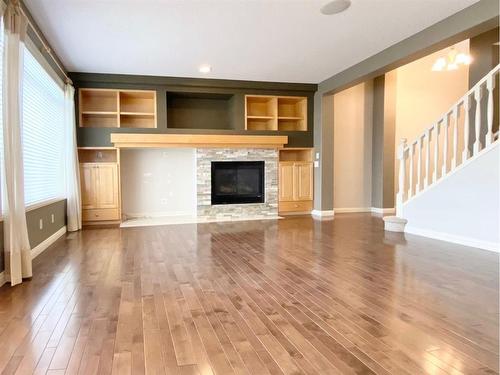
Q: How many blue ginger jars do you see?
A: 0